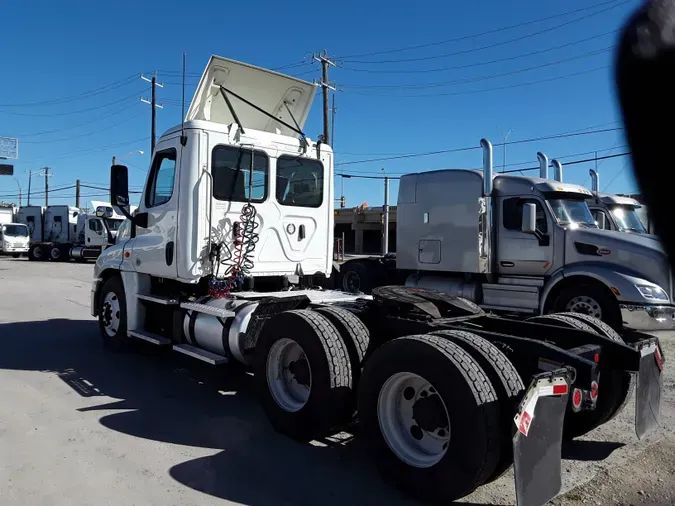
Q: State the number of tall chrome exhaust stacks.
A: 4